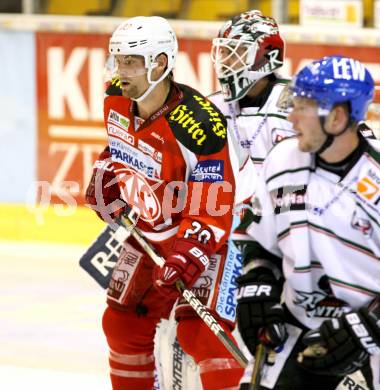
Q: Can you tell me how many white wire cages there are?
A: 1